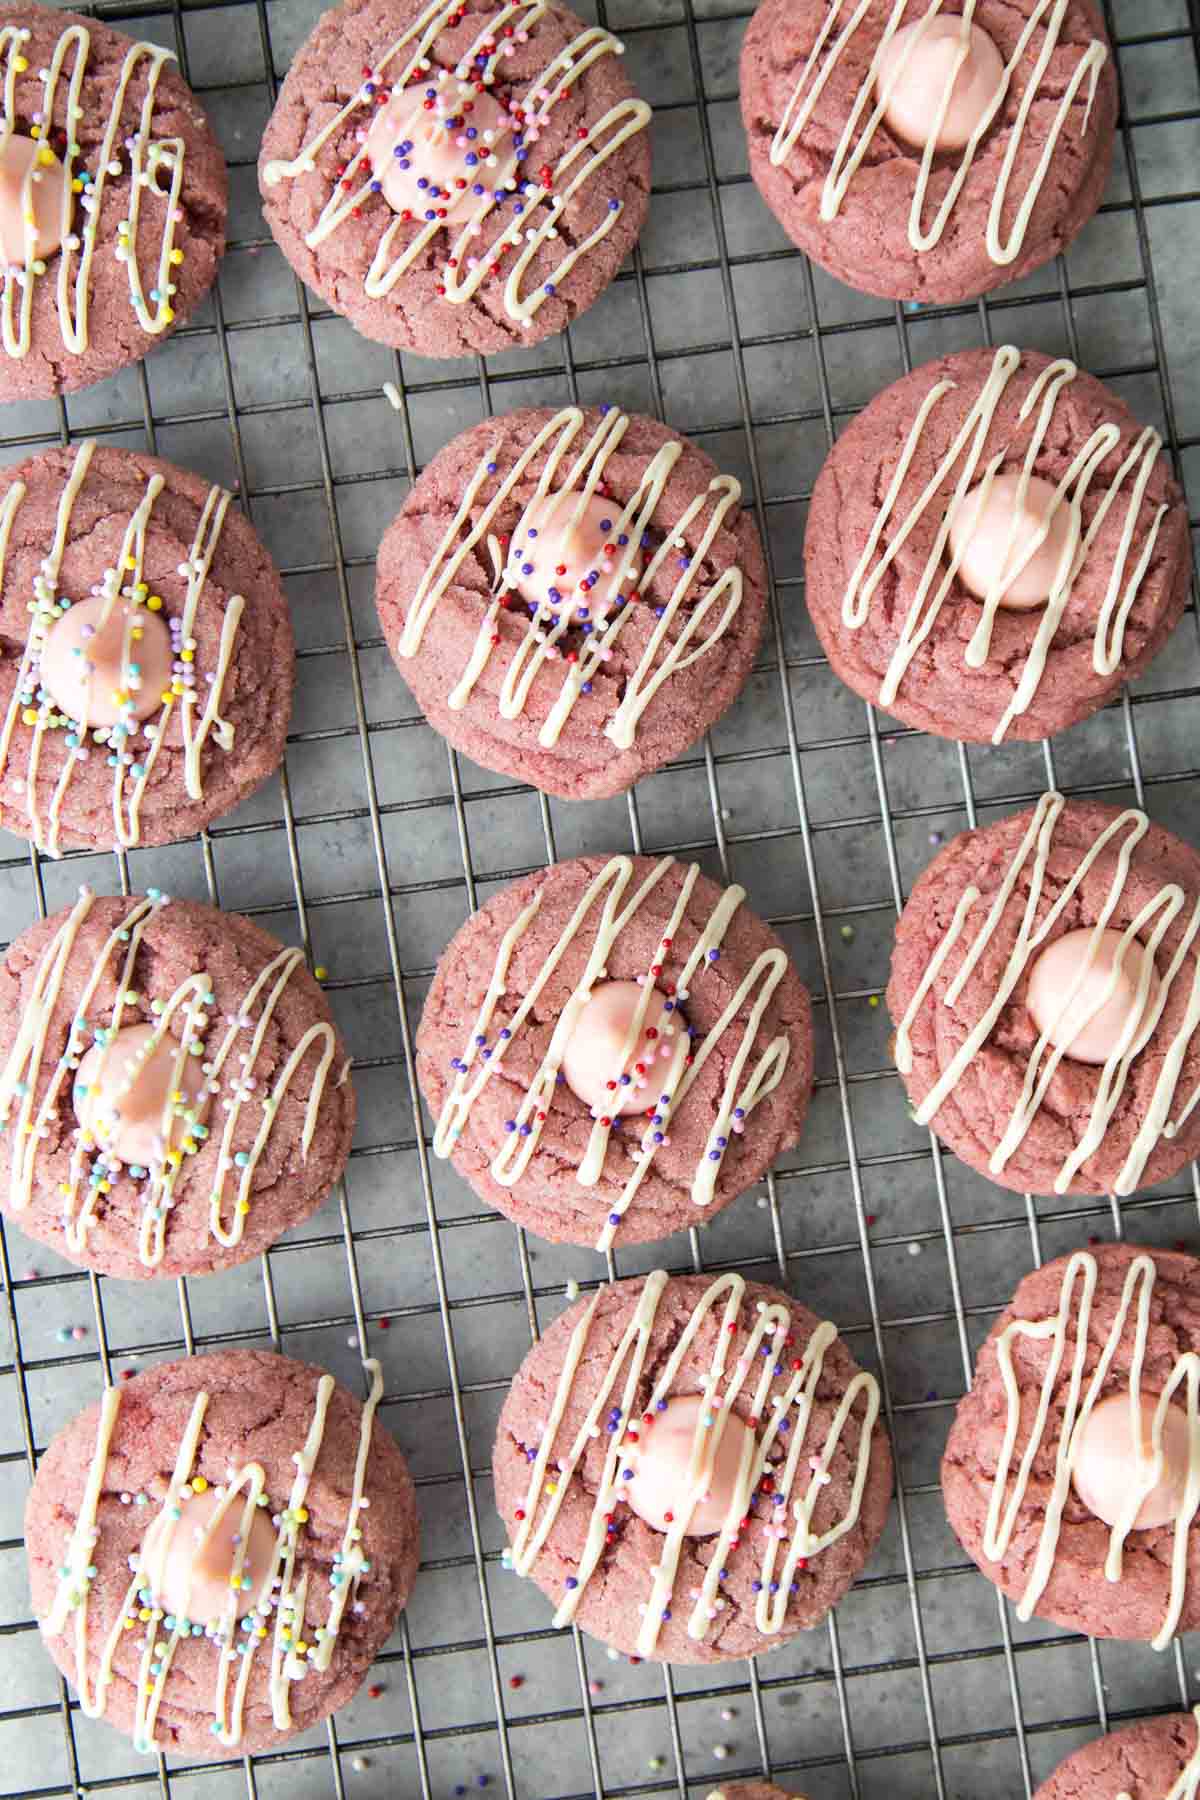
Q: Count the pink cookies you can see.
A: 14